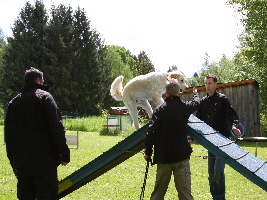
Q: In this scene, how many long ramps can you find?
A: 2